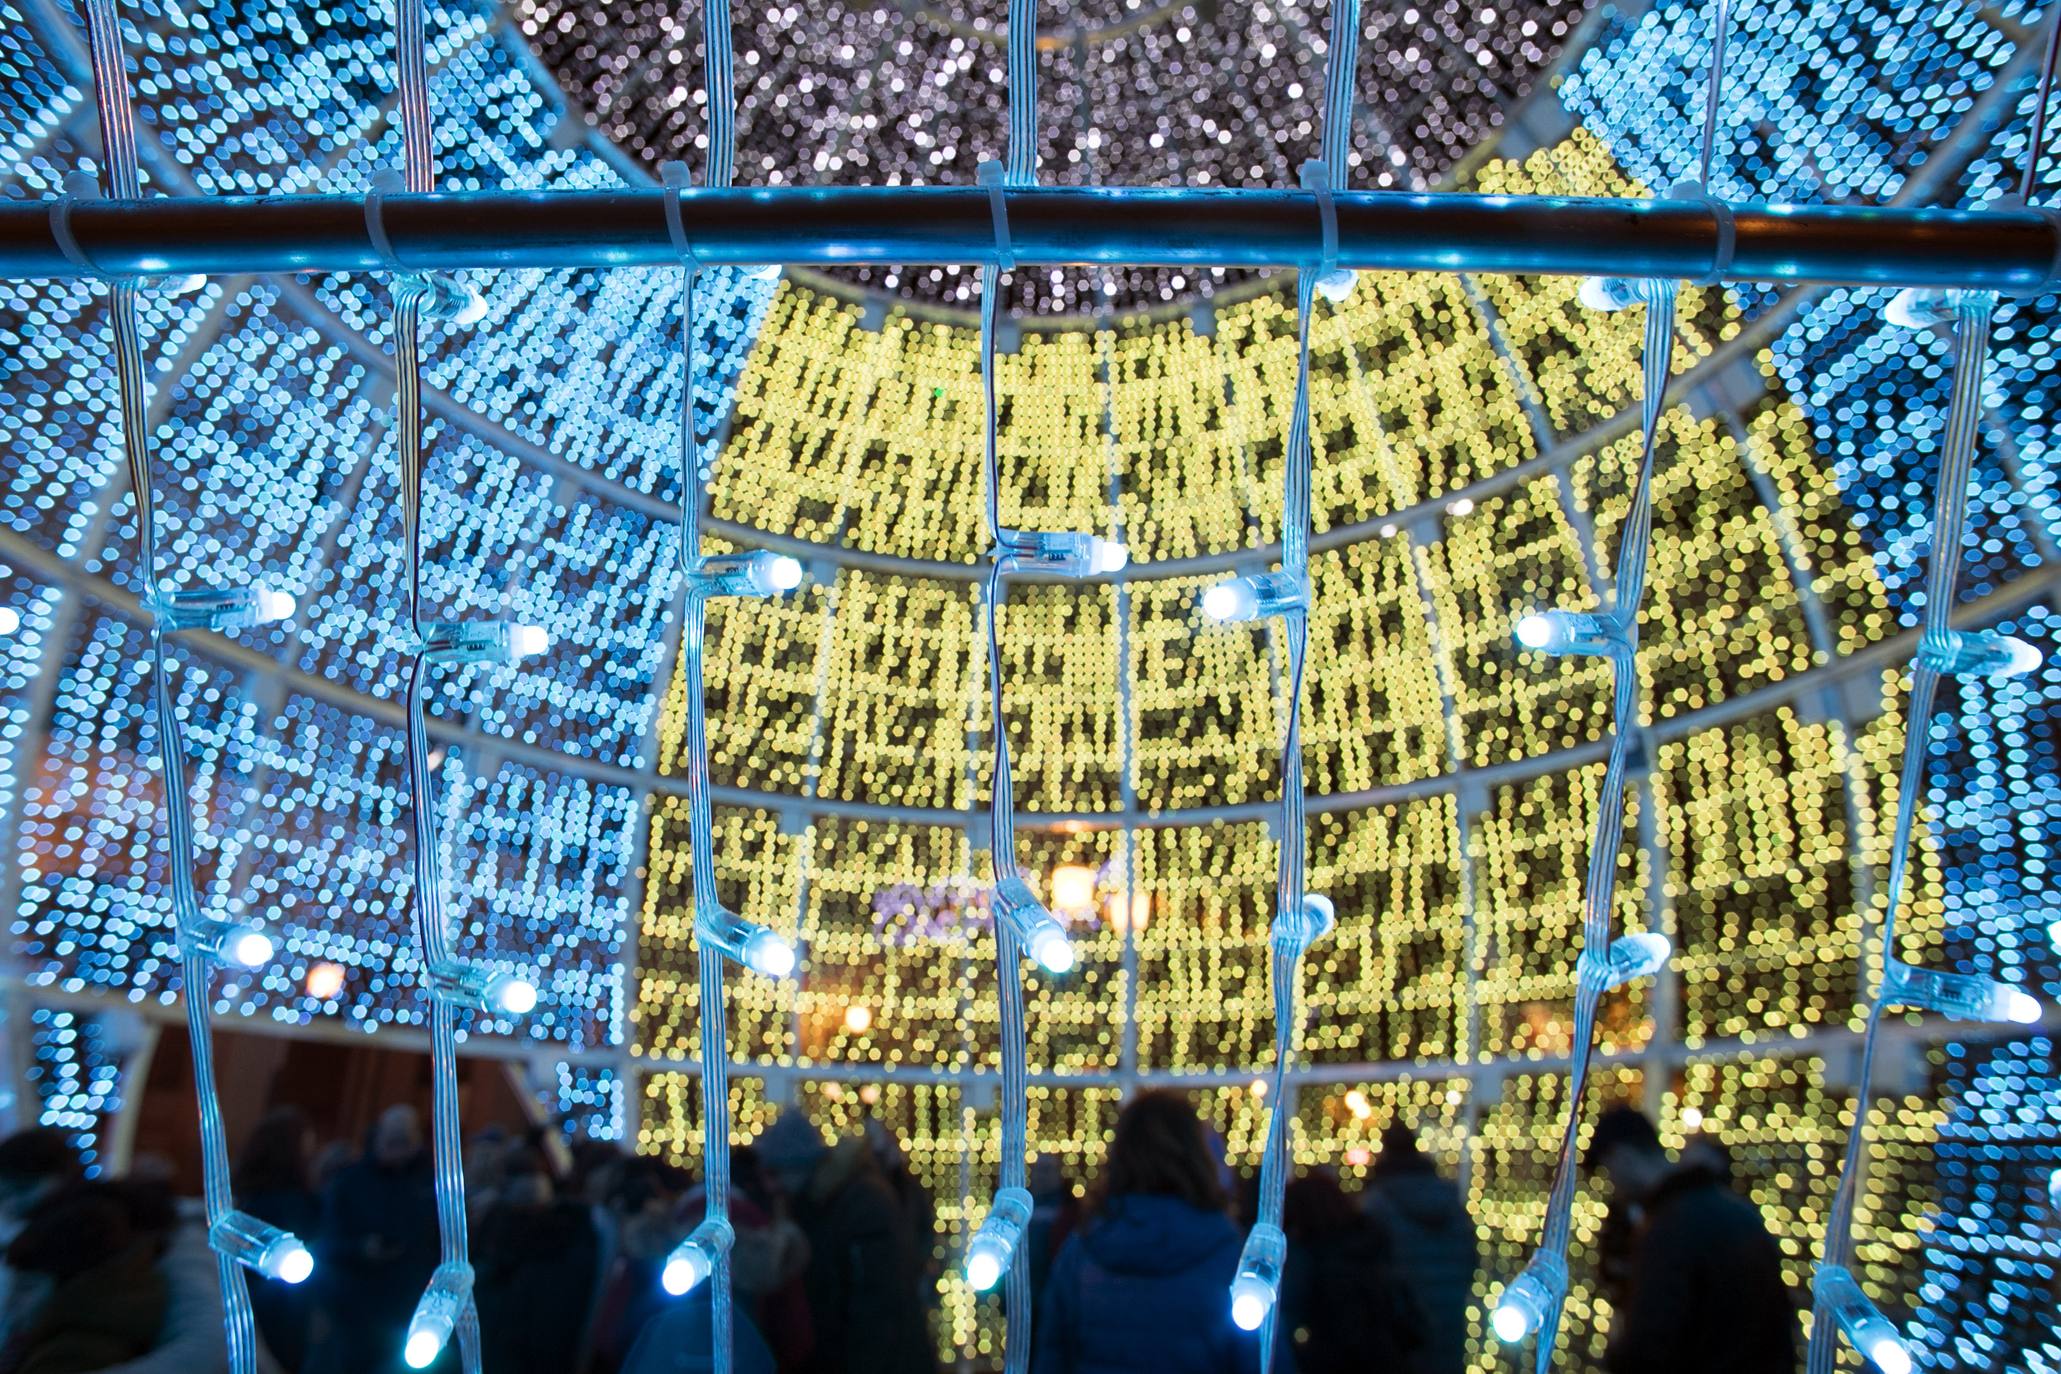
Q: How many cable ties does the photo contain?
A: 7